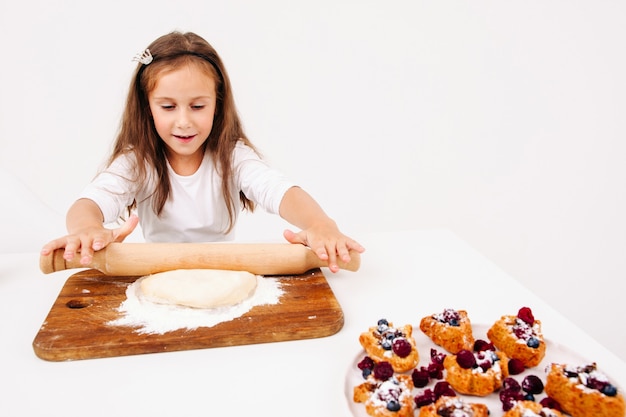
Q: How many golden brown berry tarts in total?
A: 8